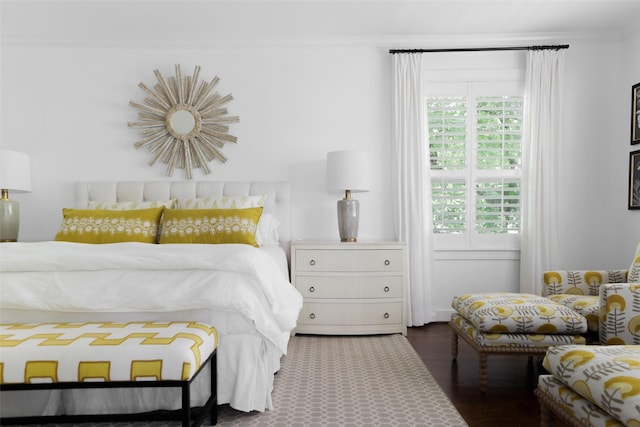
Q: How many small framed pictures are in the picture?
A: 2